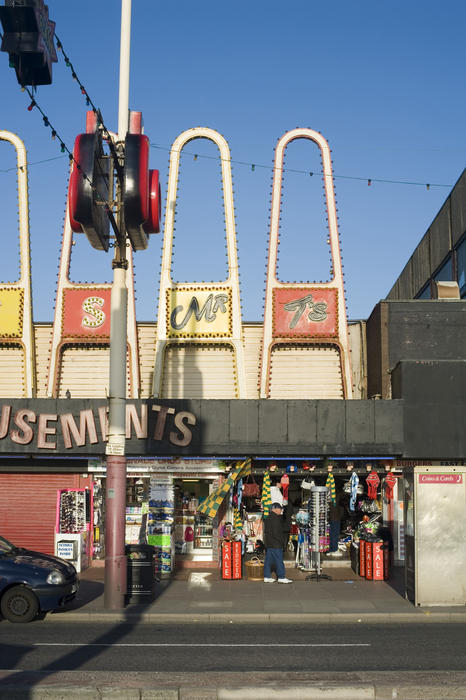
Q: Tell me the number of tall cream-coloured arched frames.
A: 4